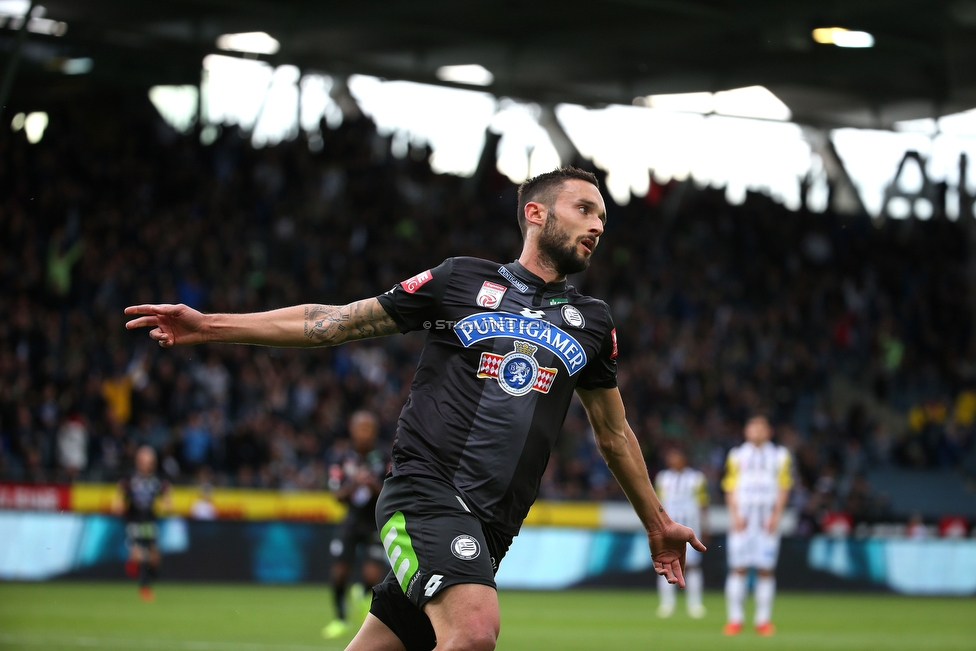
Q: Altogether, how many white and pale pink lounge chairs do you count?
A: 0